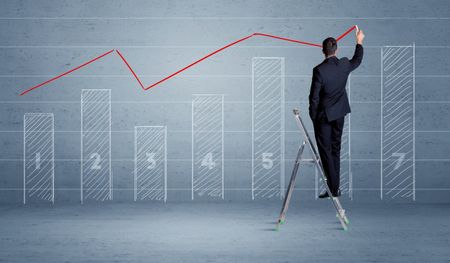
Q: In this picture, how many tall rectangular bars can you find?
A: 7